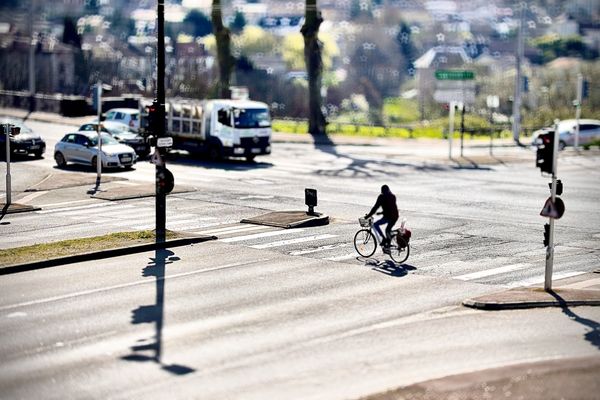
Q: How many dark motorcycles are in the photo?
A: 0